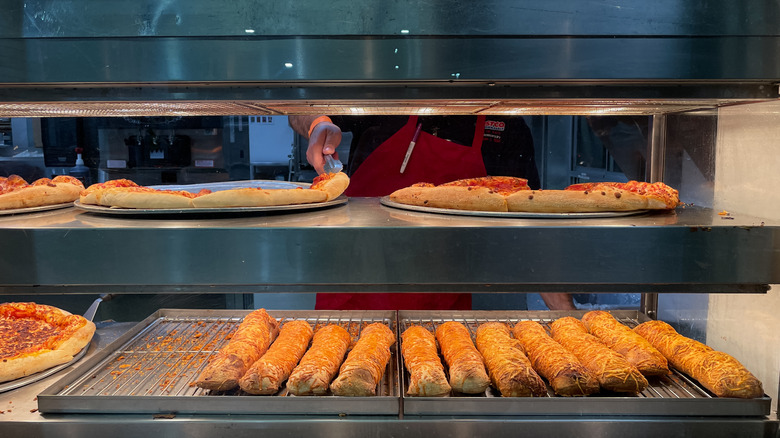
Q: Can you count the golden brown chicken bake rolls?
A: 11